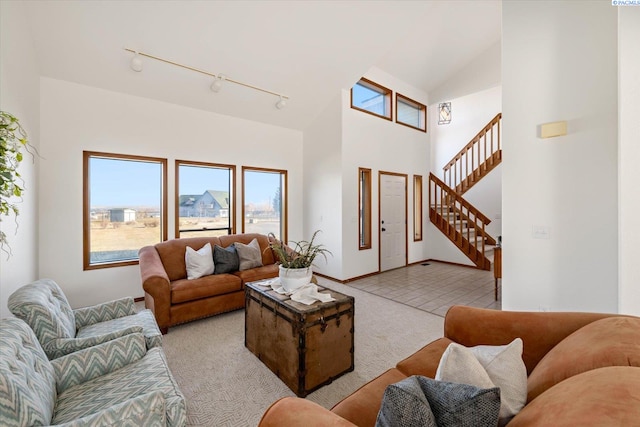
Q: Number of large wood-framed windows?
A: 3